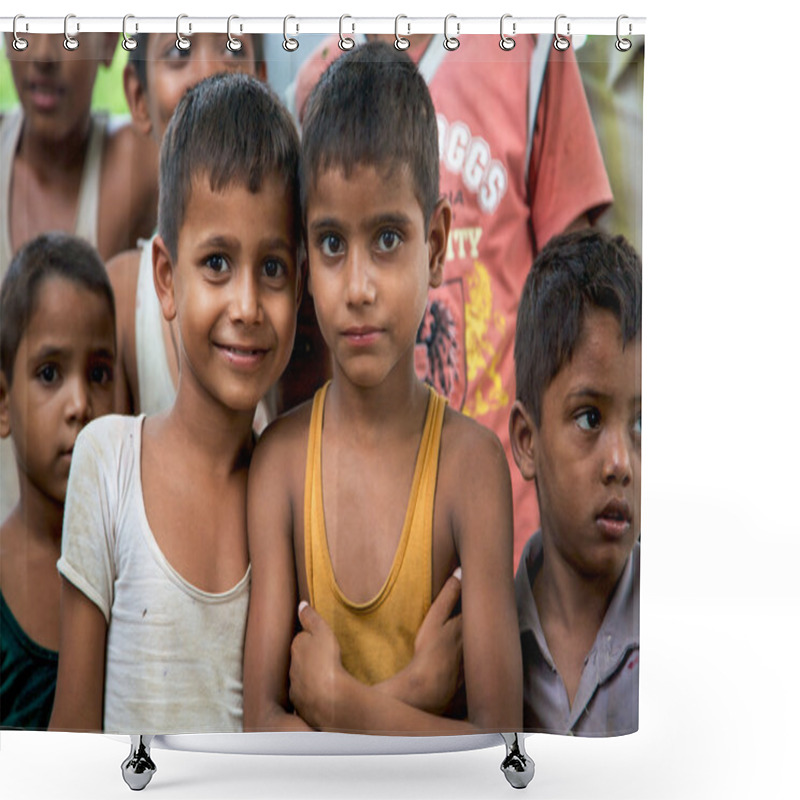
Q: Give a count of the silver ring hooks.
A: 12